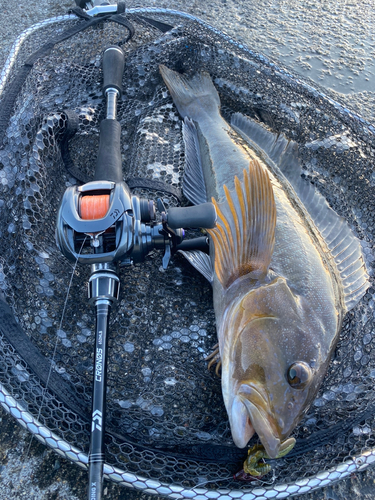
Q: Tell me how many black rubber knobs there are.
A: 2